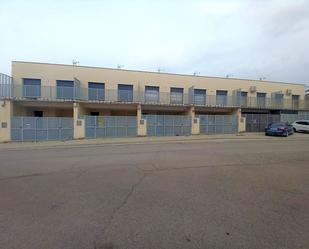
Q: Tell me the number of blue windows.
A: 12